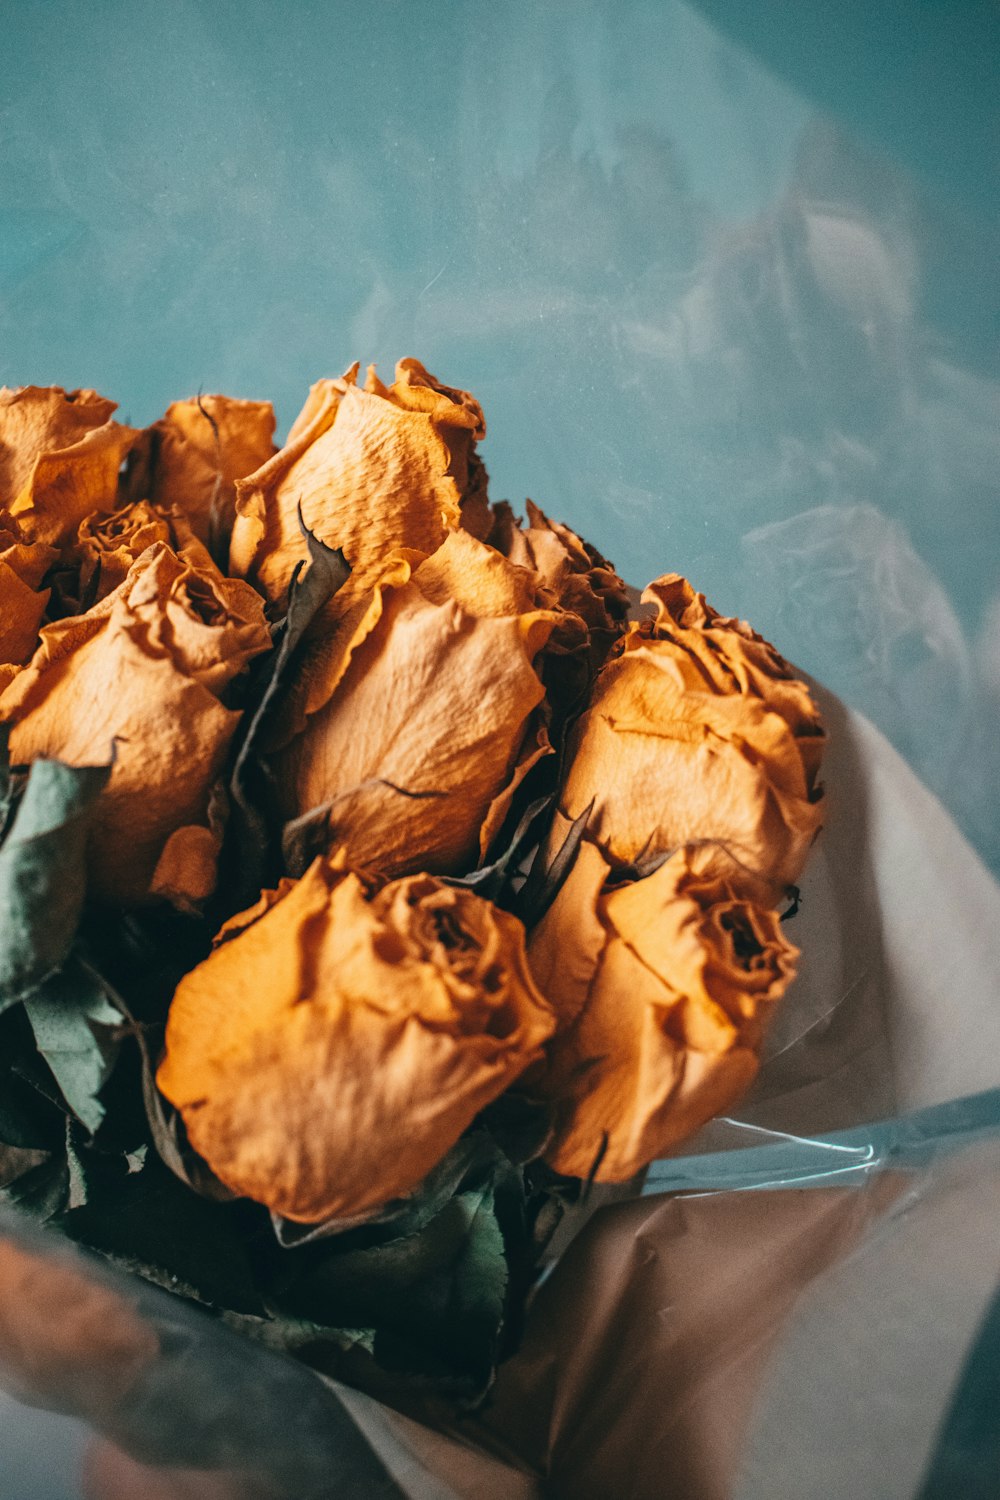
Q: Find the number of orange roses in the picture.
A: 11